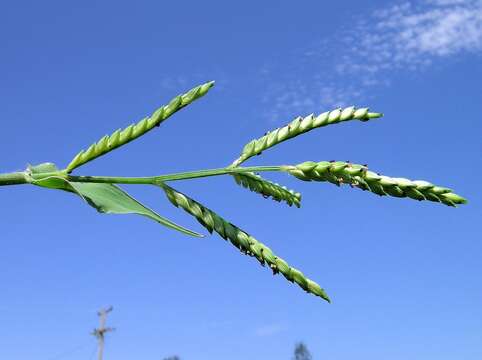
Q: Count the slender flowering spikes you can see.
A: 5